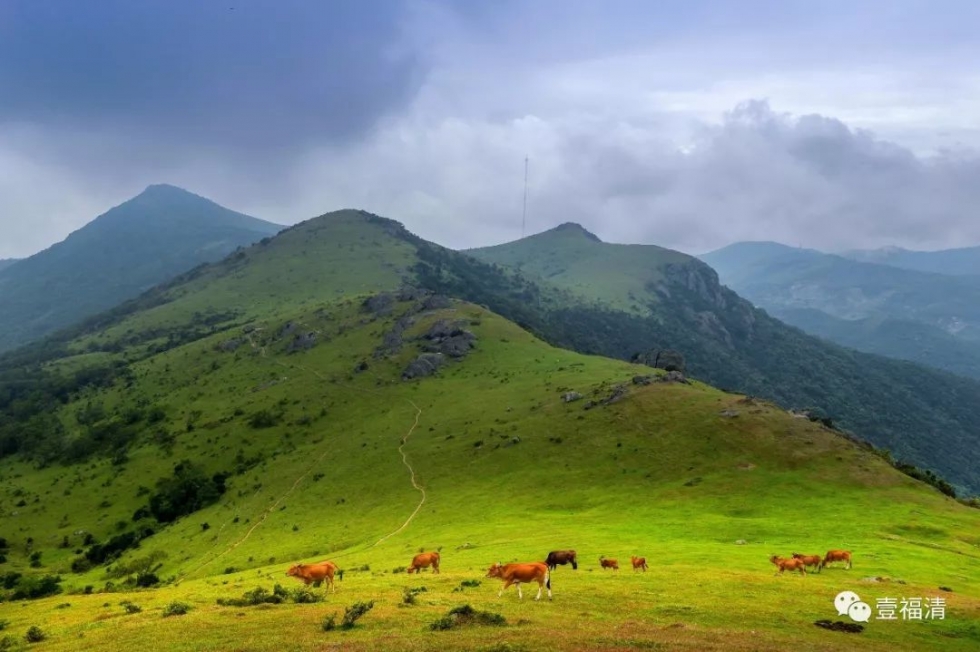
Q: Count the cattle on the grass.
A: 9